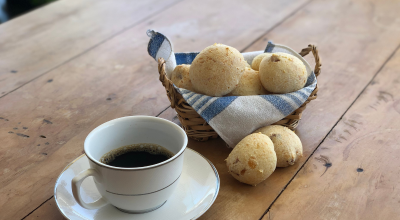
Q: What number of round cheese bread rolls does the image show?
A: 7